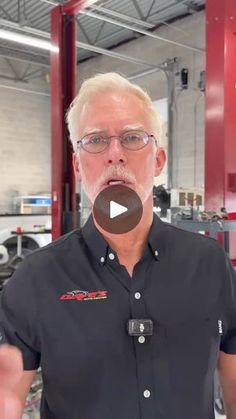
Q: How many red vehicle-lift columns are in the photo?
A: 2